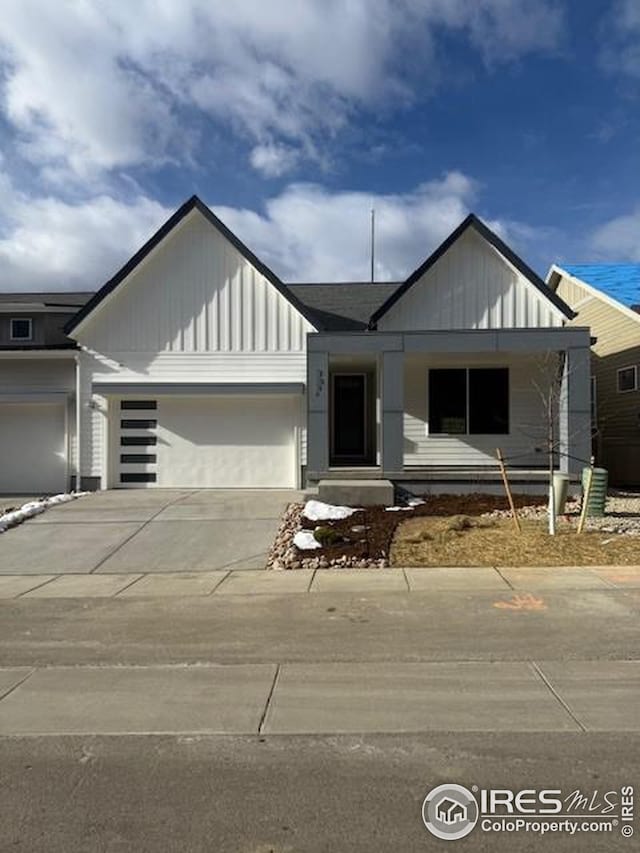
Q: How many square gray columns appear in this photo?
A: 3